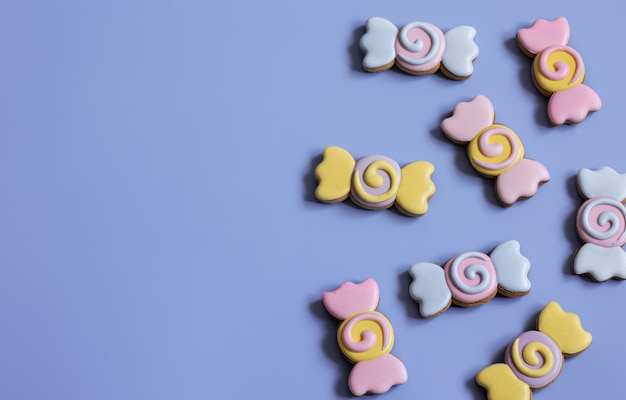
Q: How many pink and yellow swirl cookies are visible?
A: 3